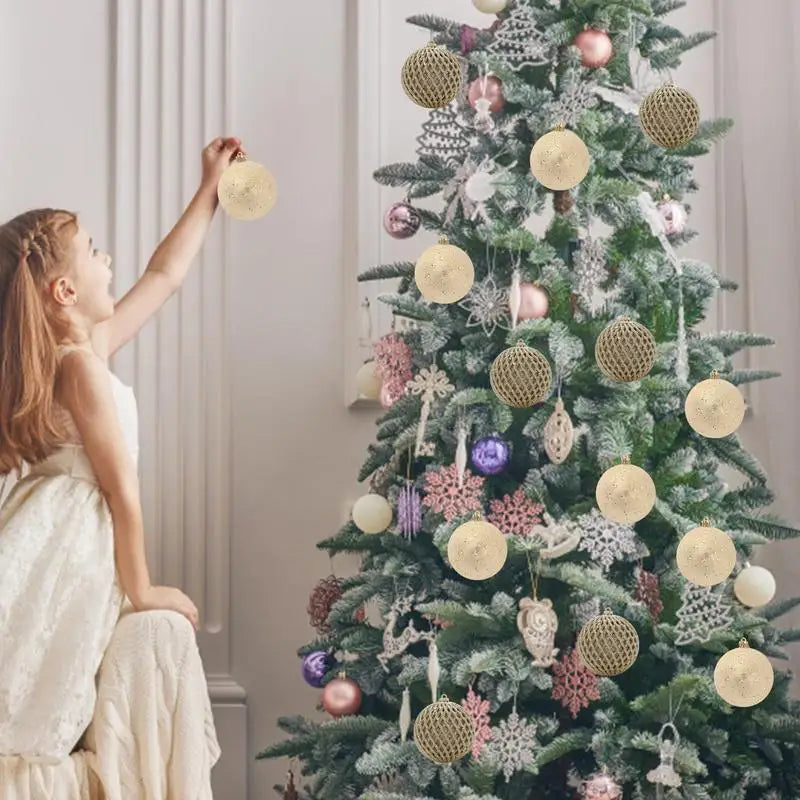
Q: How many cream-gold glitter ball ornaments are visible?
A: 8